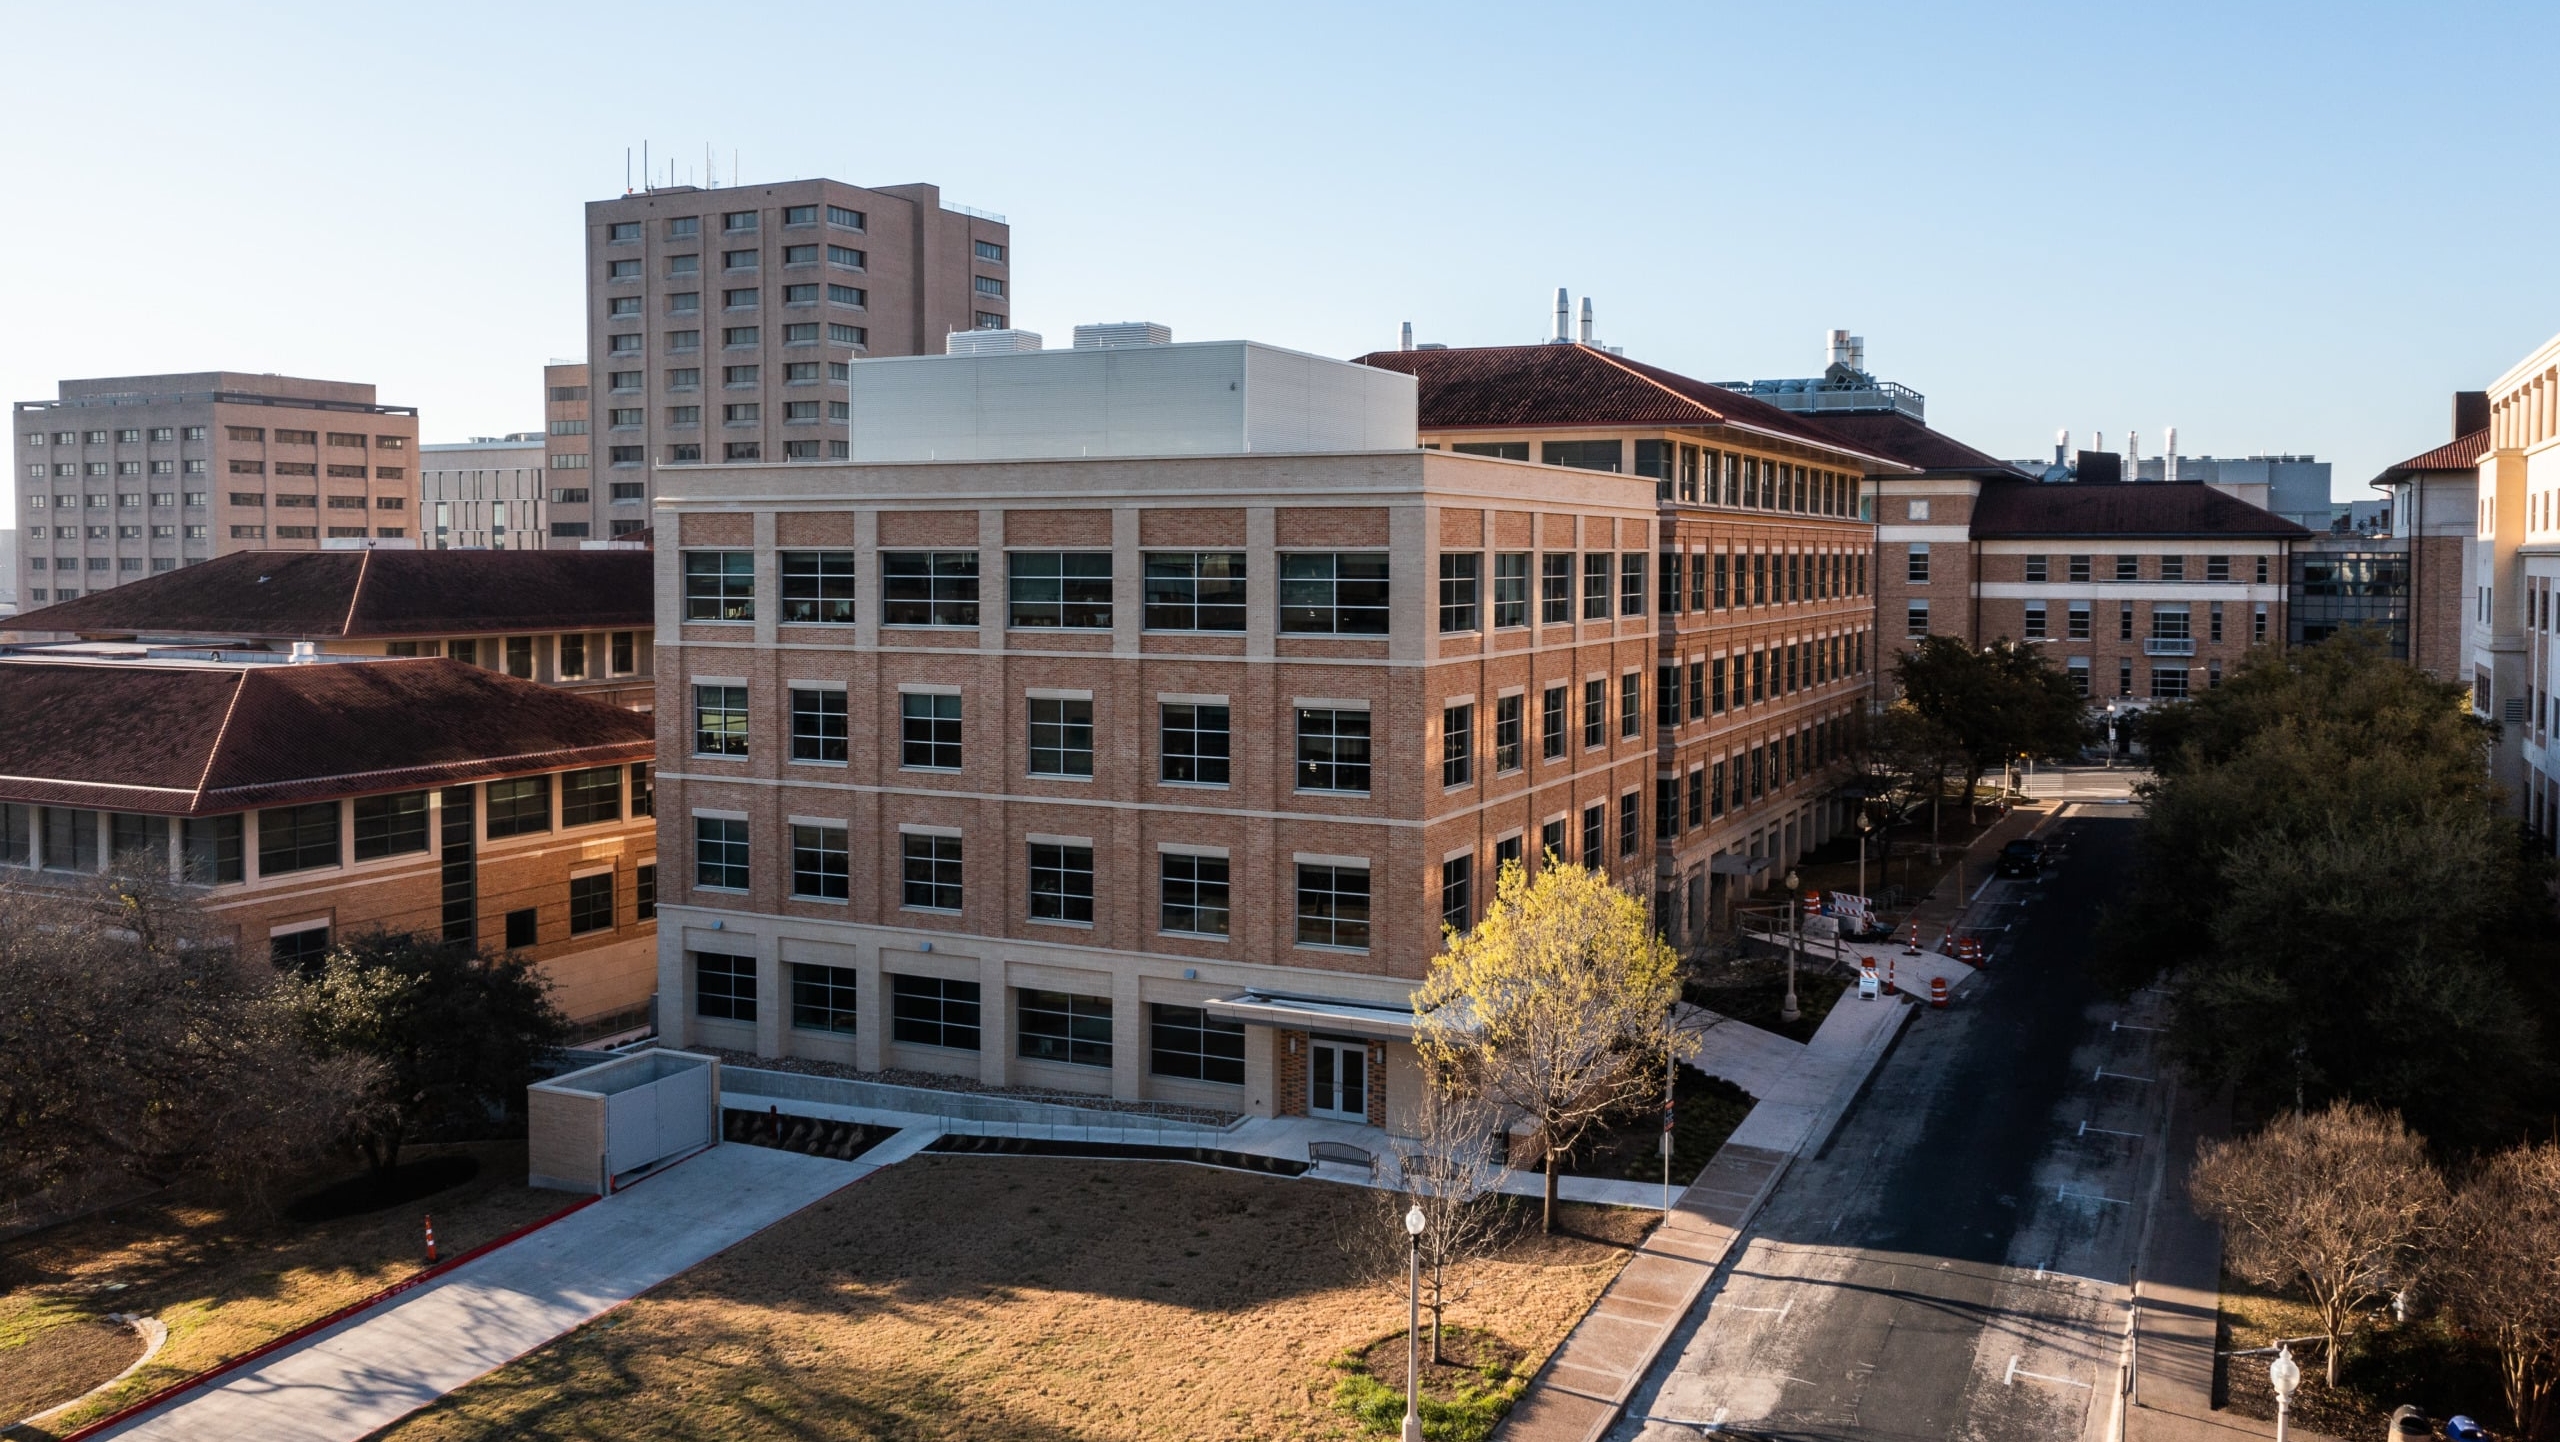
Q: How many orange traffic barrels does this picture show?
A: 4